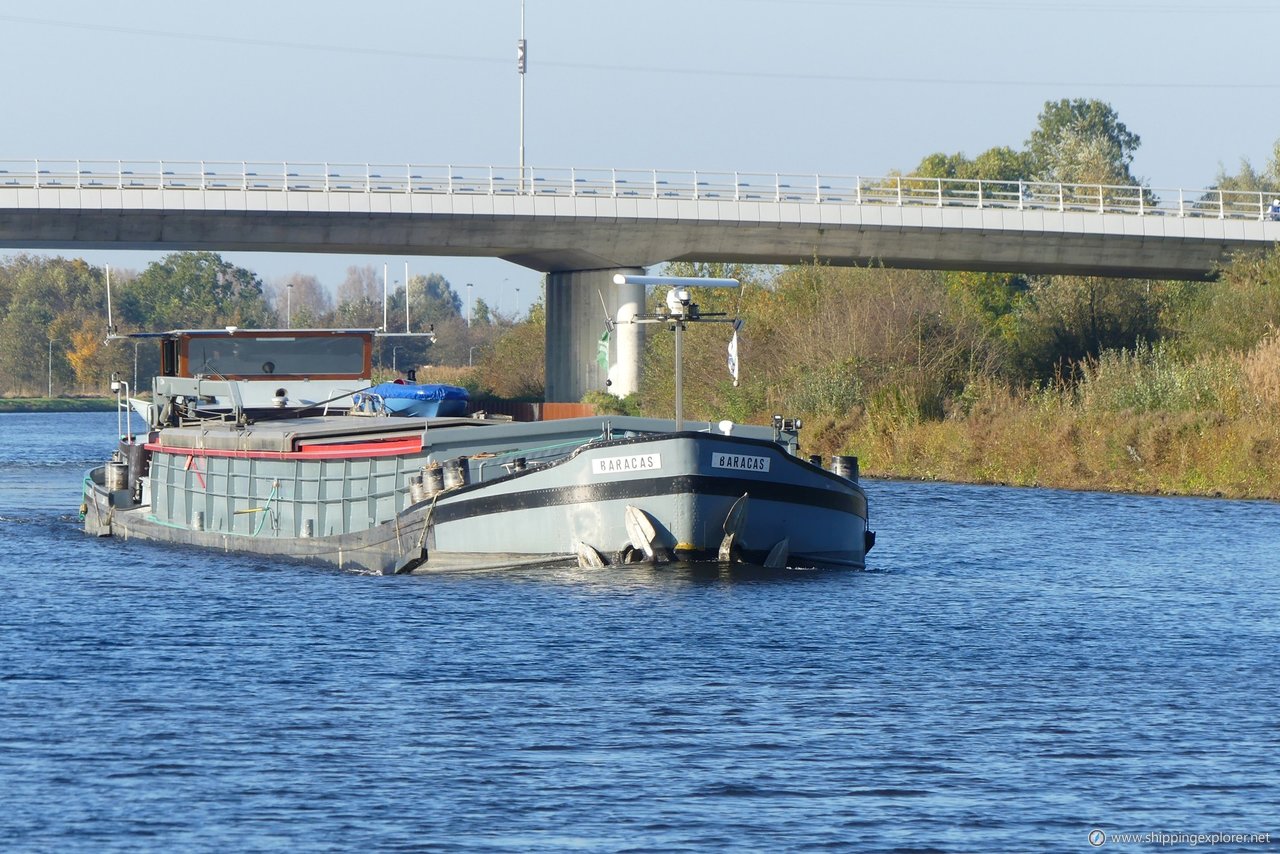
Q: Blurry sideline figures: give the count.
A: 0